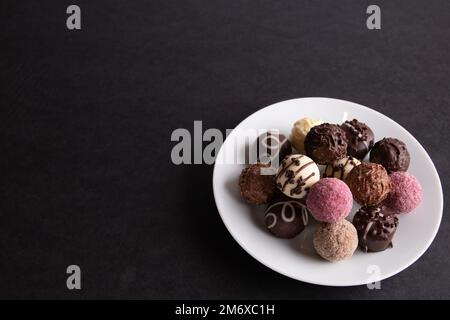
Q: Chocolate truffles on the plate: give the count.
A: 14